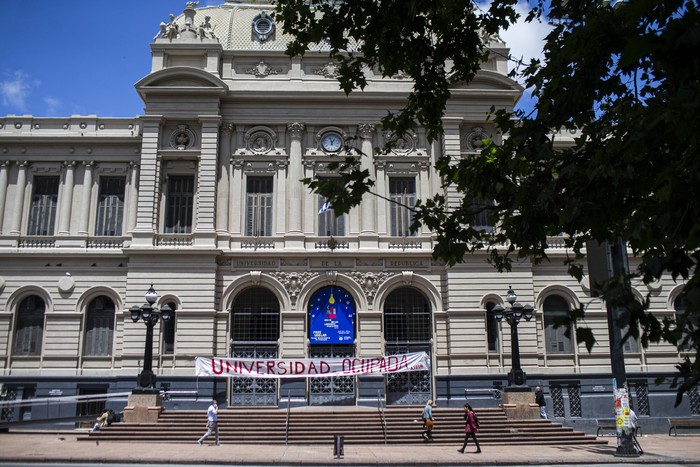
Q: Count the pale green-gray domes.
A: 1